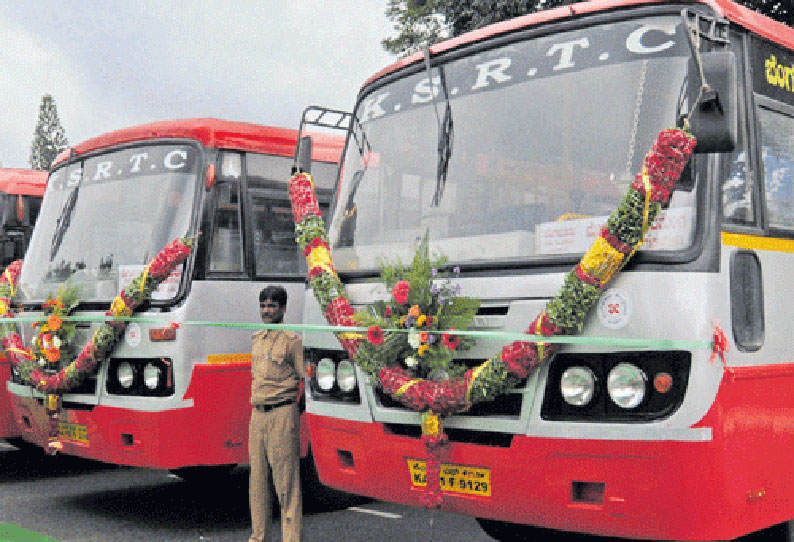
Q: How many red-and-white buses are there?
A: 3